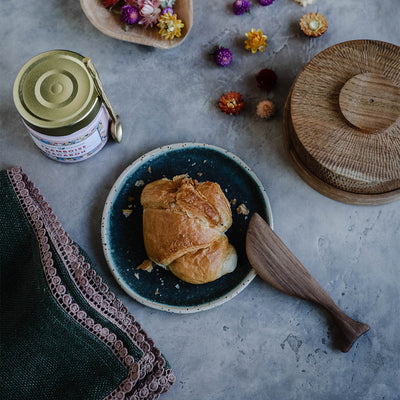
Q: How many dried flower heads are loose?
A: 9